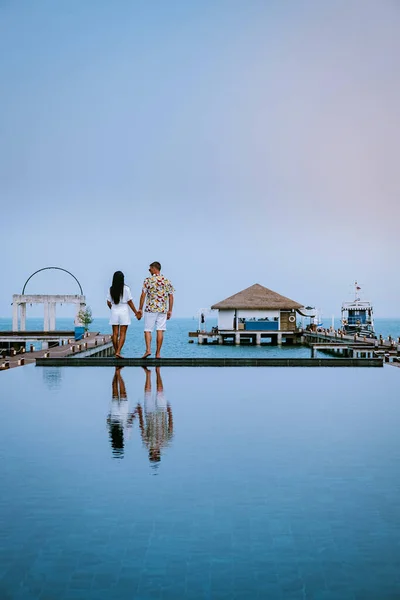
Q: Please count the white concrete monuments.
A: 1